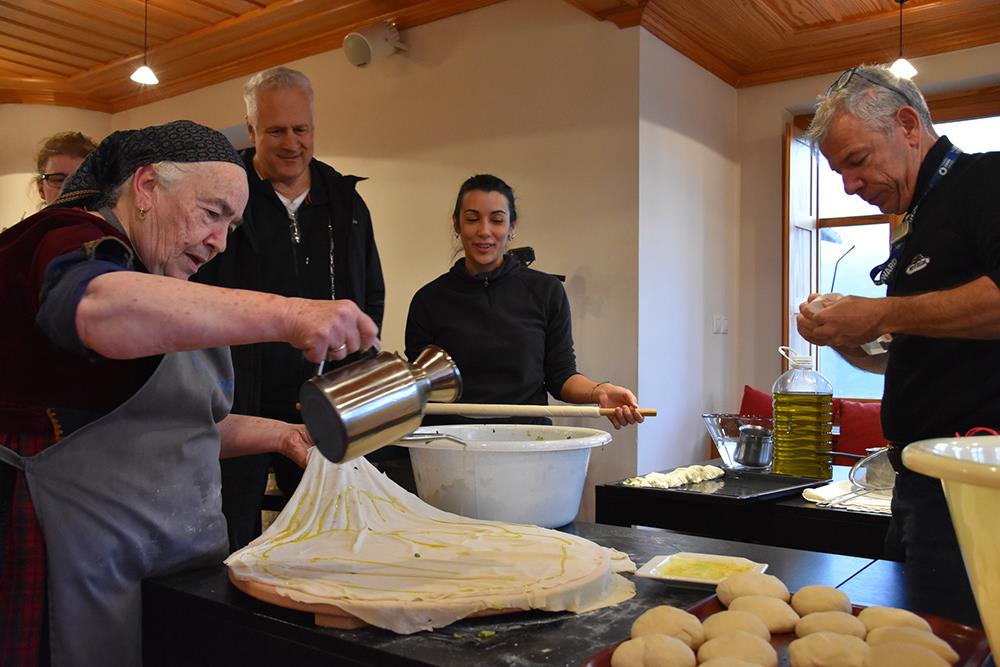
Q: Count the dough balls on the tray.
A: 13